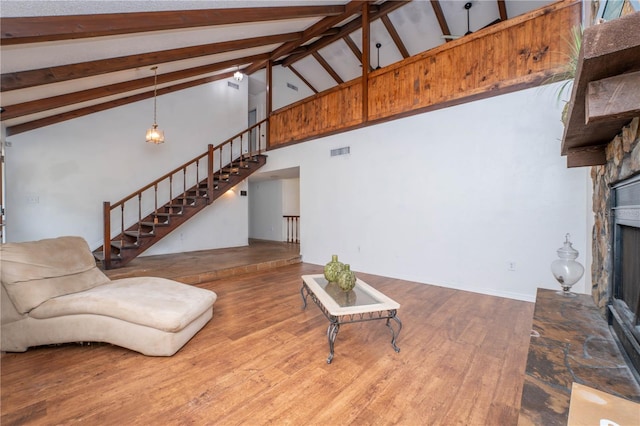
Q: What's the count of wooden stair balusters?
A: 11